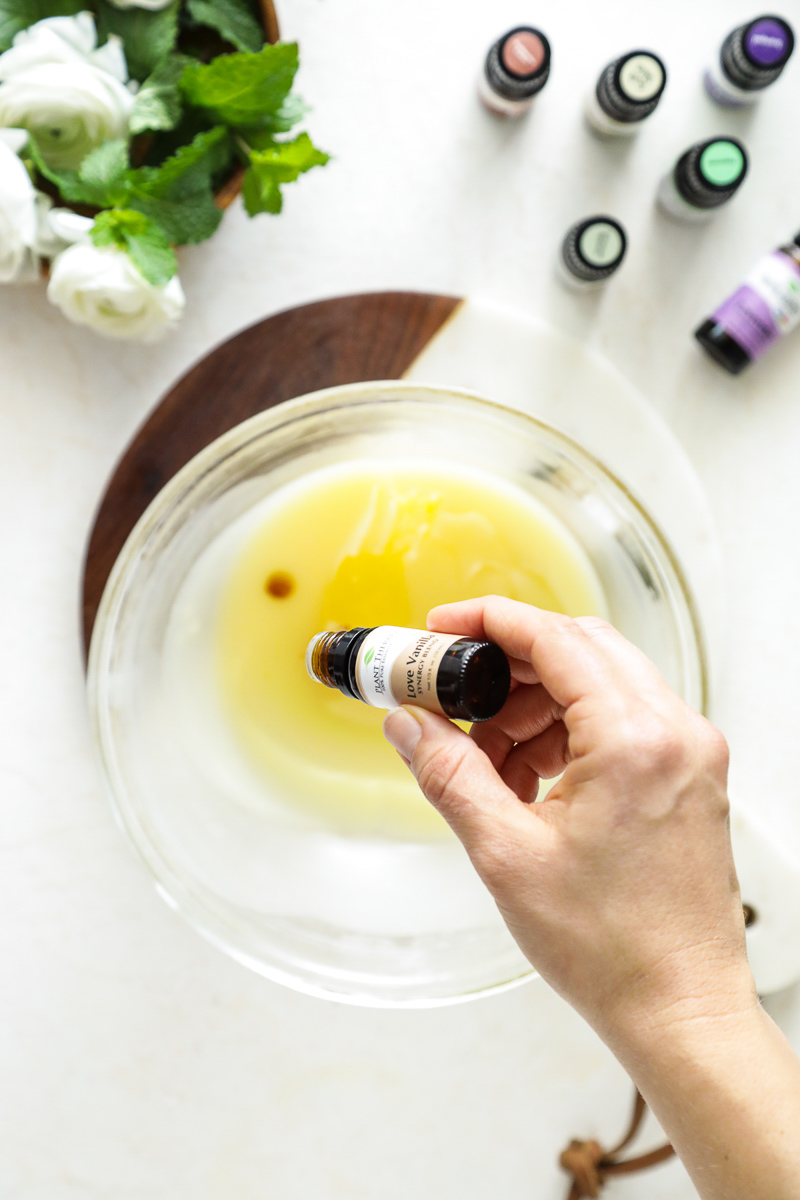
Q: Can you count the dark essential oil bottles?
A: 7